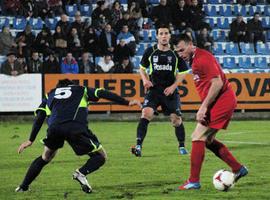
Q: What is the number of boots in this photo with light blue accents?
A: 4